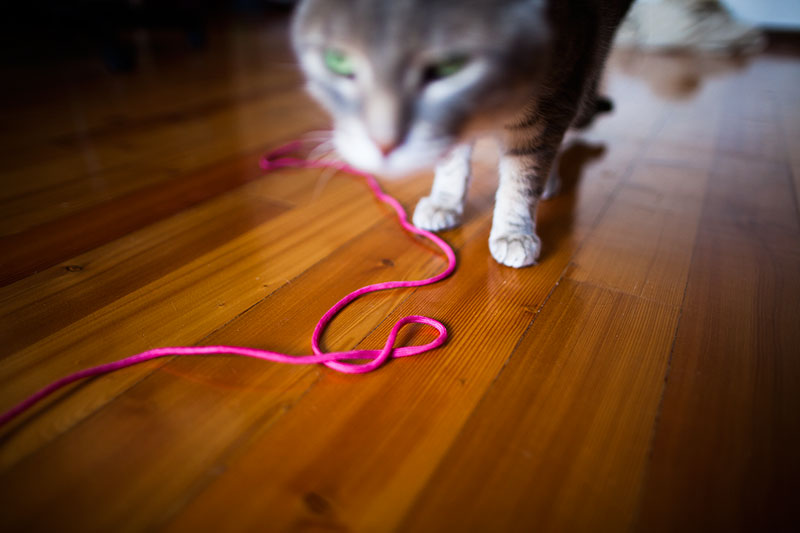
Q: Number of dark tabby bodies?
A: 1